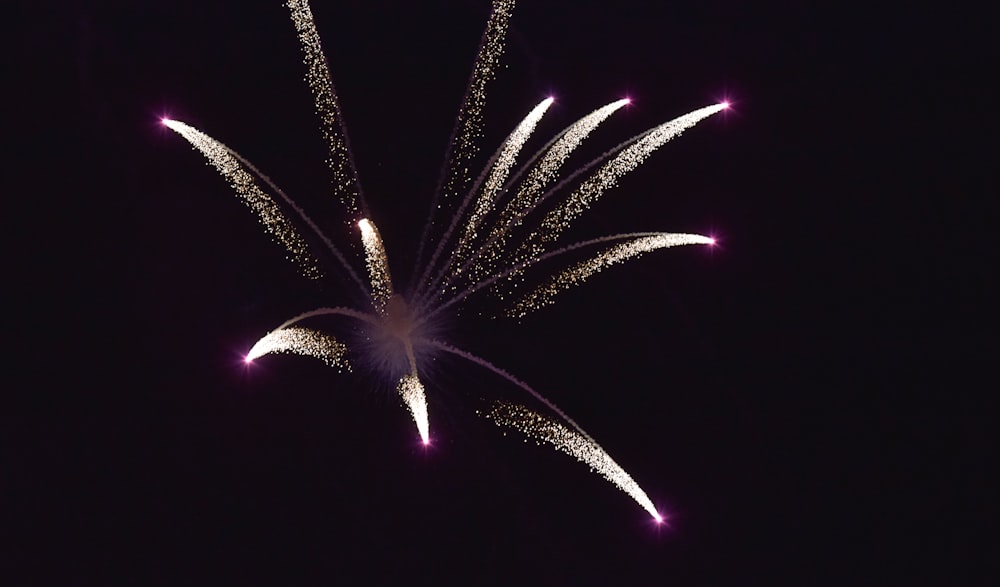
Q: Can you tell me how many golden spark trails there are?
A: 11